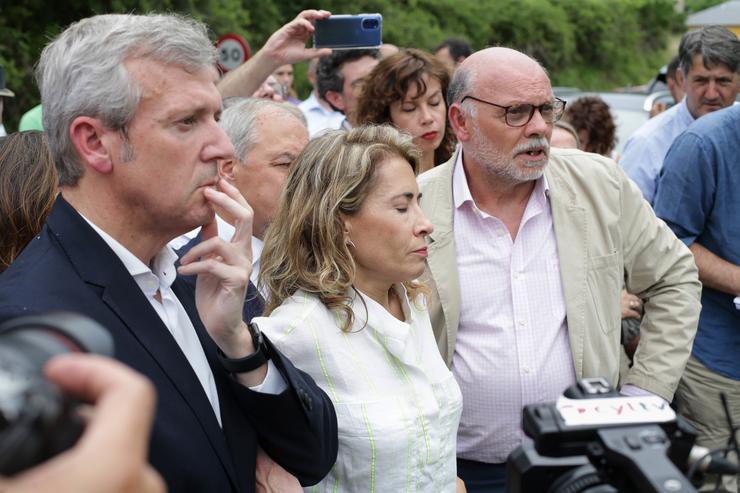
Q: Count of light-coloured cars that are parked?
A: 1